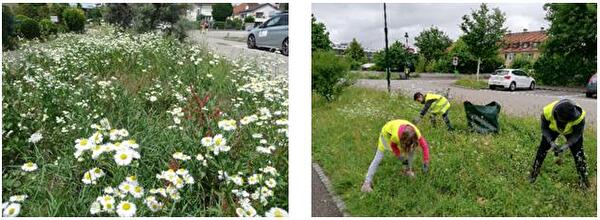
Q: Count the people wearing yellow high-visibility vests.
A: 3